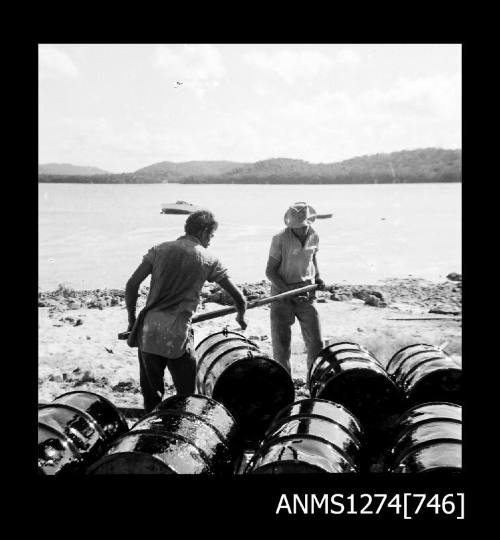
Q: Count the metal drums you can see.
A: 7